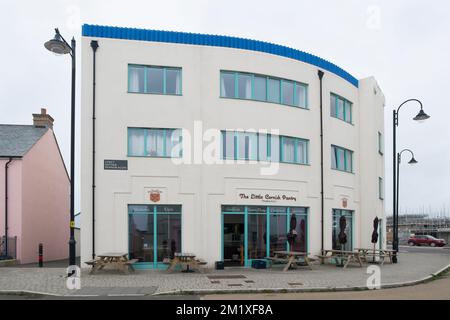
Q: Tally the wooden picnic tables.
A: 5